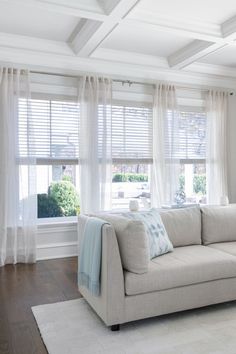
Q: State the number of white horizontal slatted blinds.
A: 3